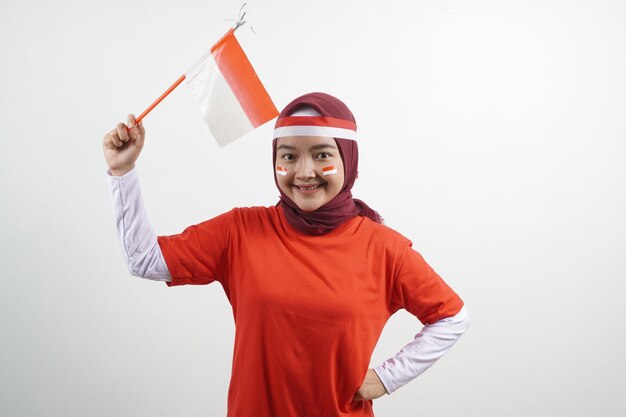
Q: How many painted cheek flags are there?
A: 2